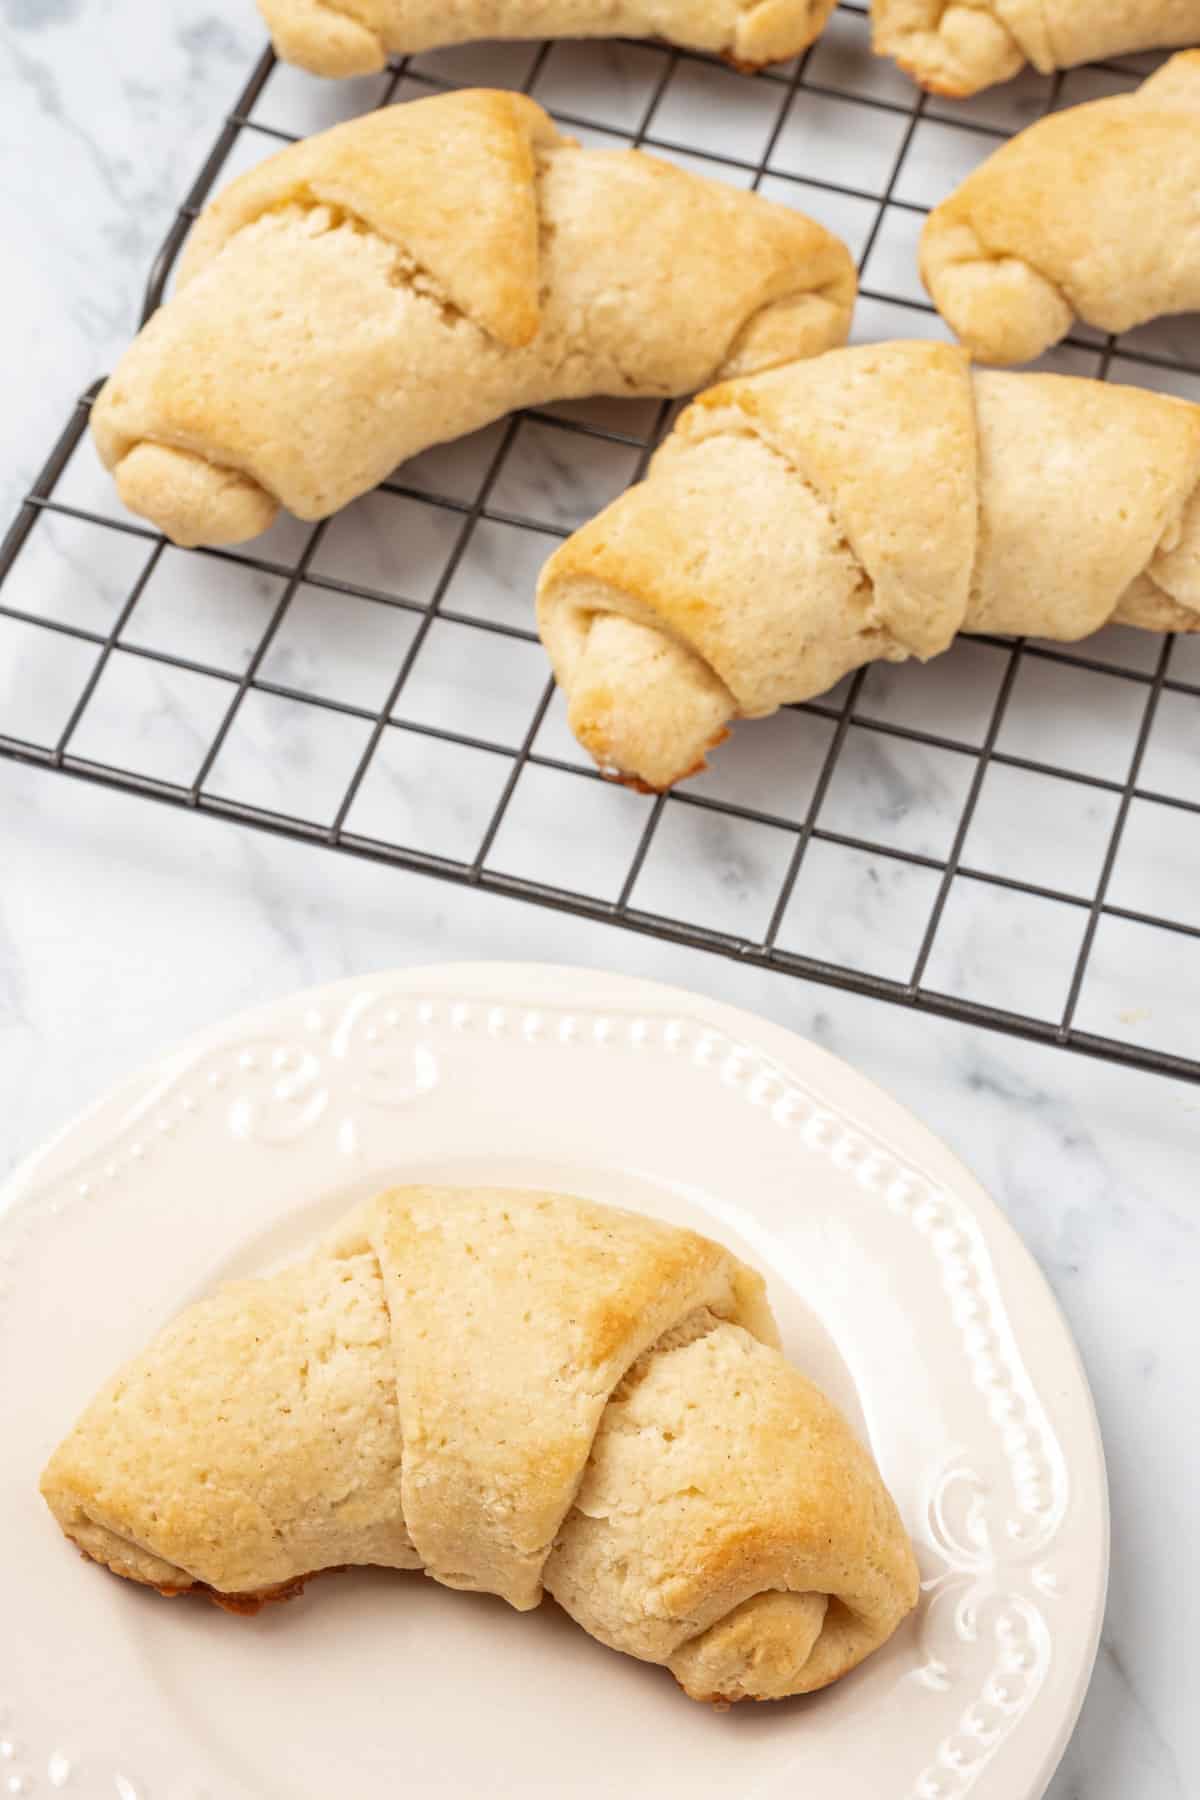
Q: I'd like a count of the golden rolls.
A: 6